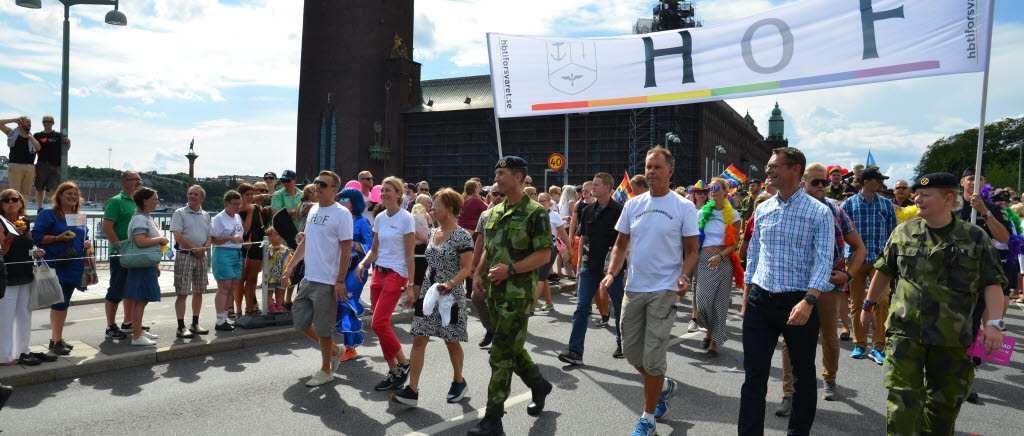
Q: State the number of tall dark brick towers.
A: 1